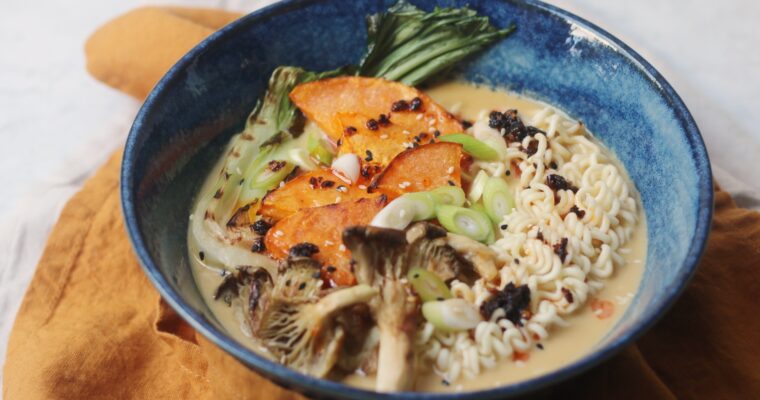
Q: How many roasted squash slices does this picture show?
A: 5